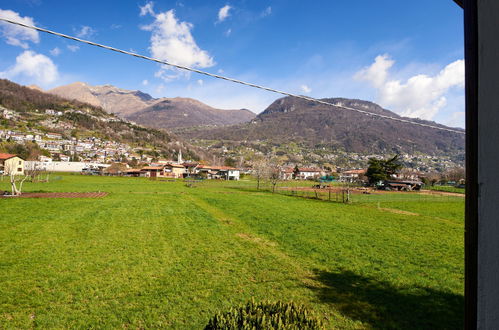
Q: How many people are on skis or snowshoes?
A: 0